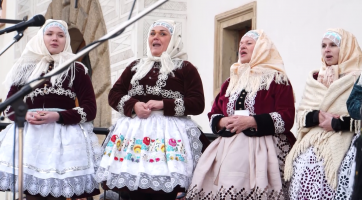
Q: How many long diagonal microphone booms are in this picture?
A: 1